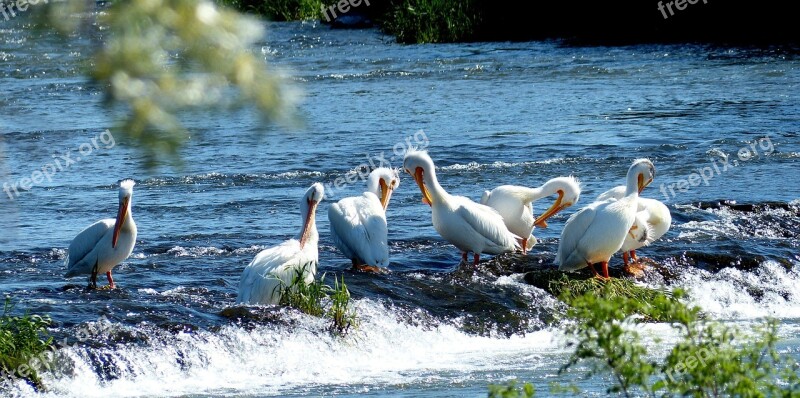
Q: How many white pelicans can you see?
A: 7